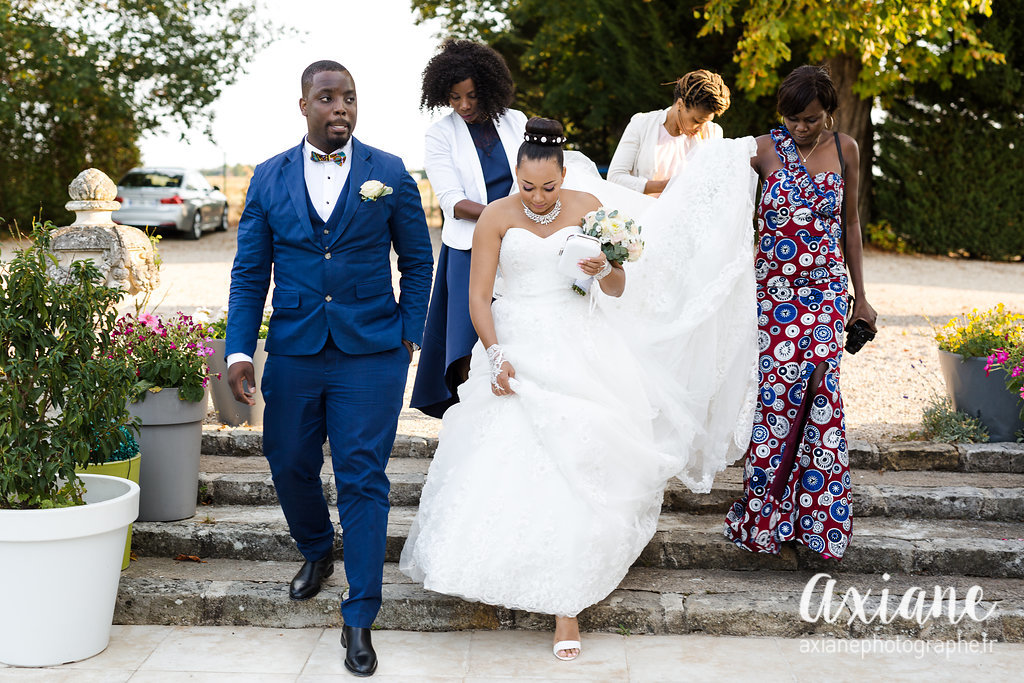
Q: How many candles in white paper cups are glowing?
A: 0